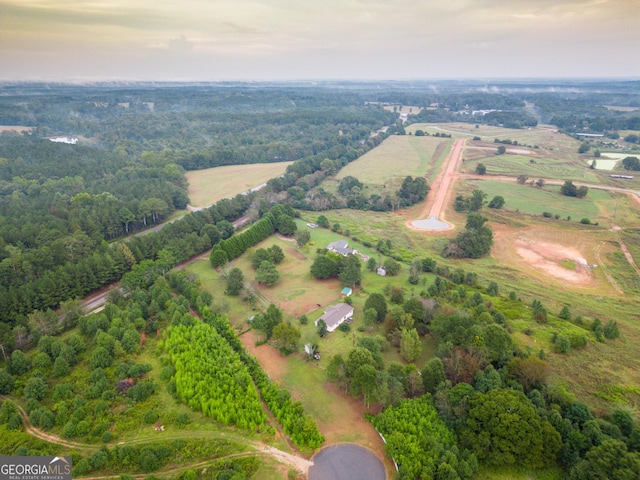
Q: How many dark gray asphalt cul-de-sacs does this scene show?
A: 1